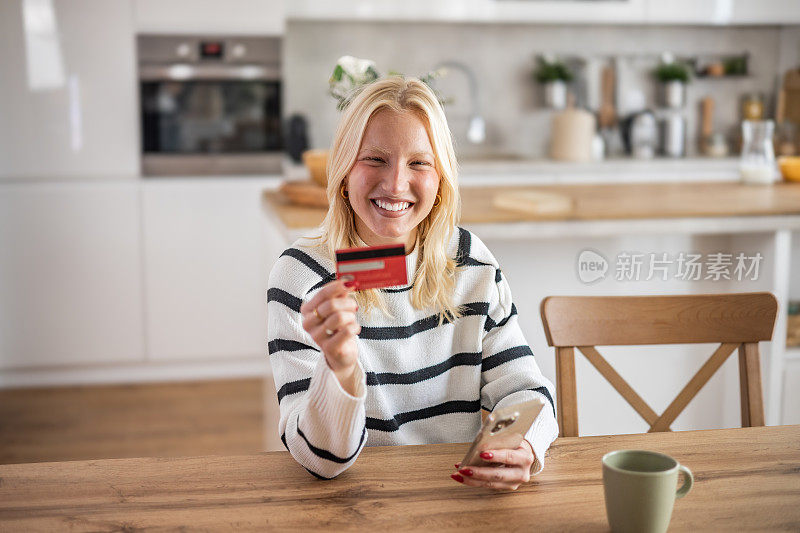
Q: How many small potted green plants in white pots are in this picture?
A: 2